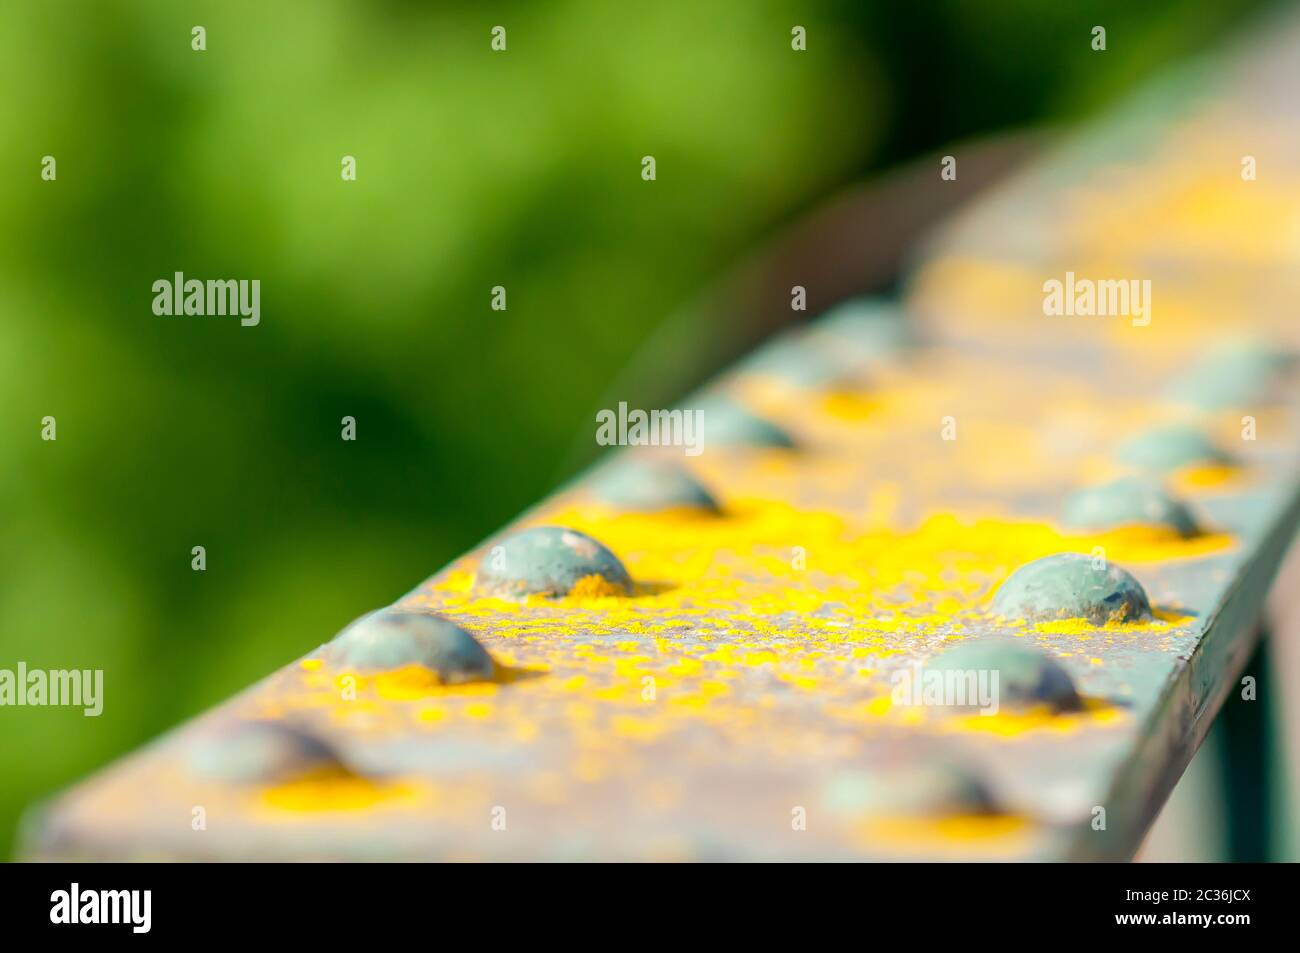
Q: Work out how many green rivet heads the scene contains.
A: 13